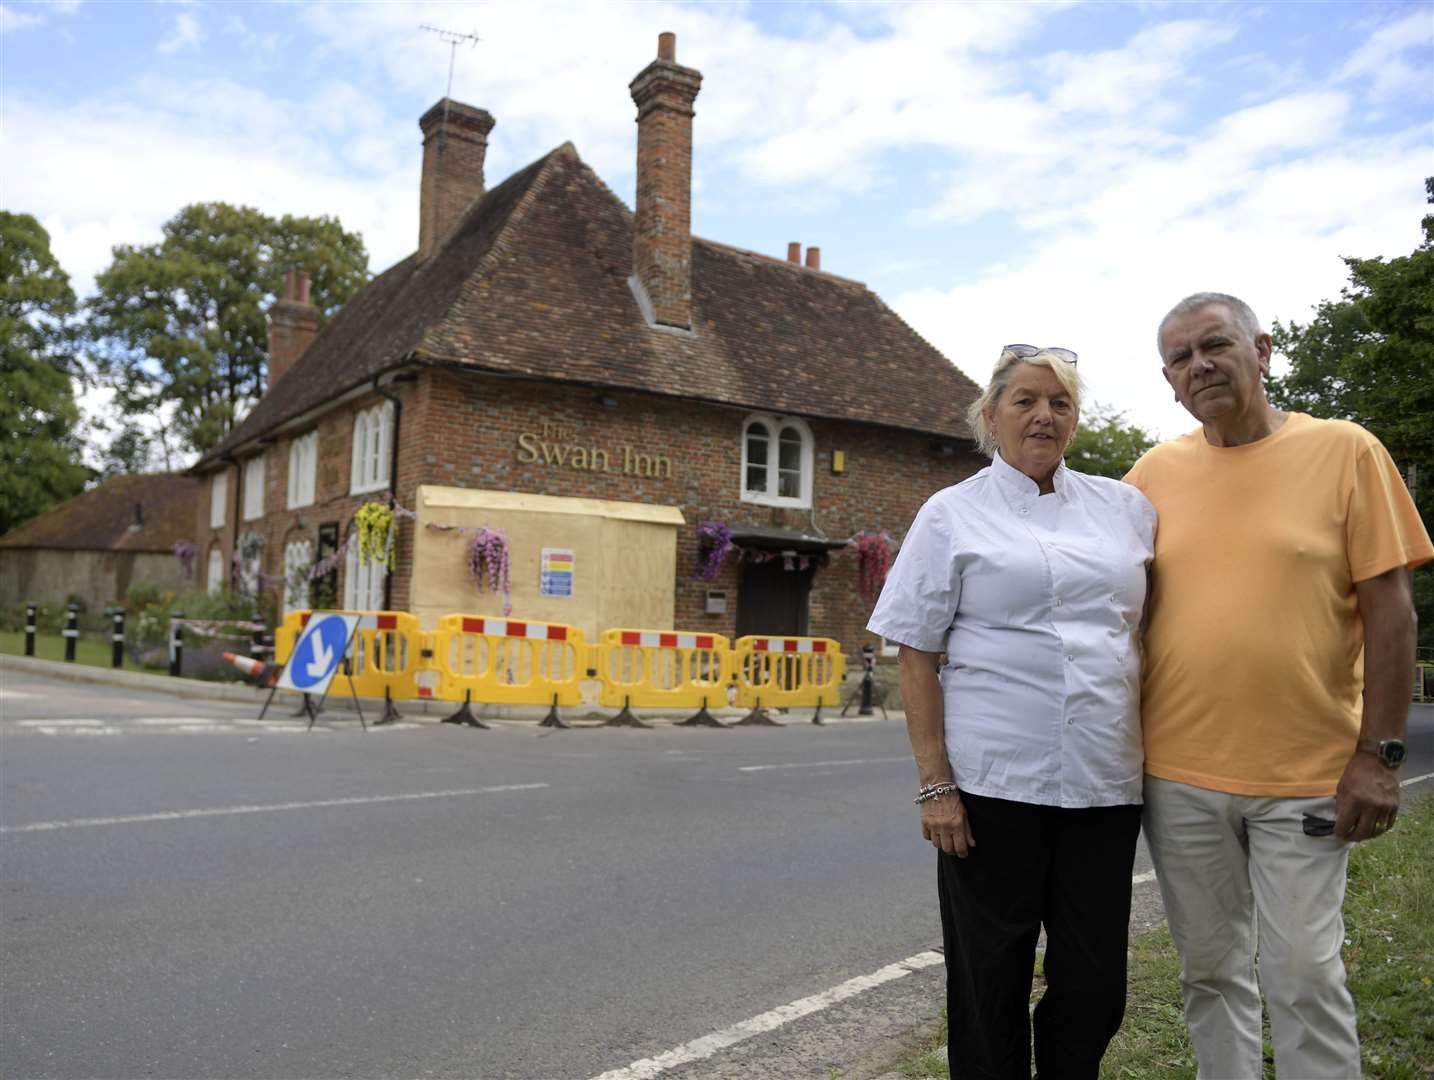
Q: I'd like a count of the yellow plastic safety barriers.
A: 4